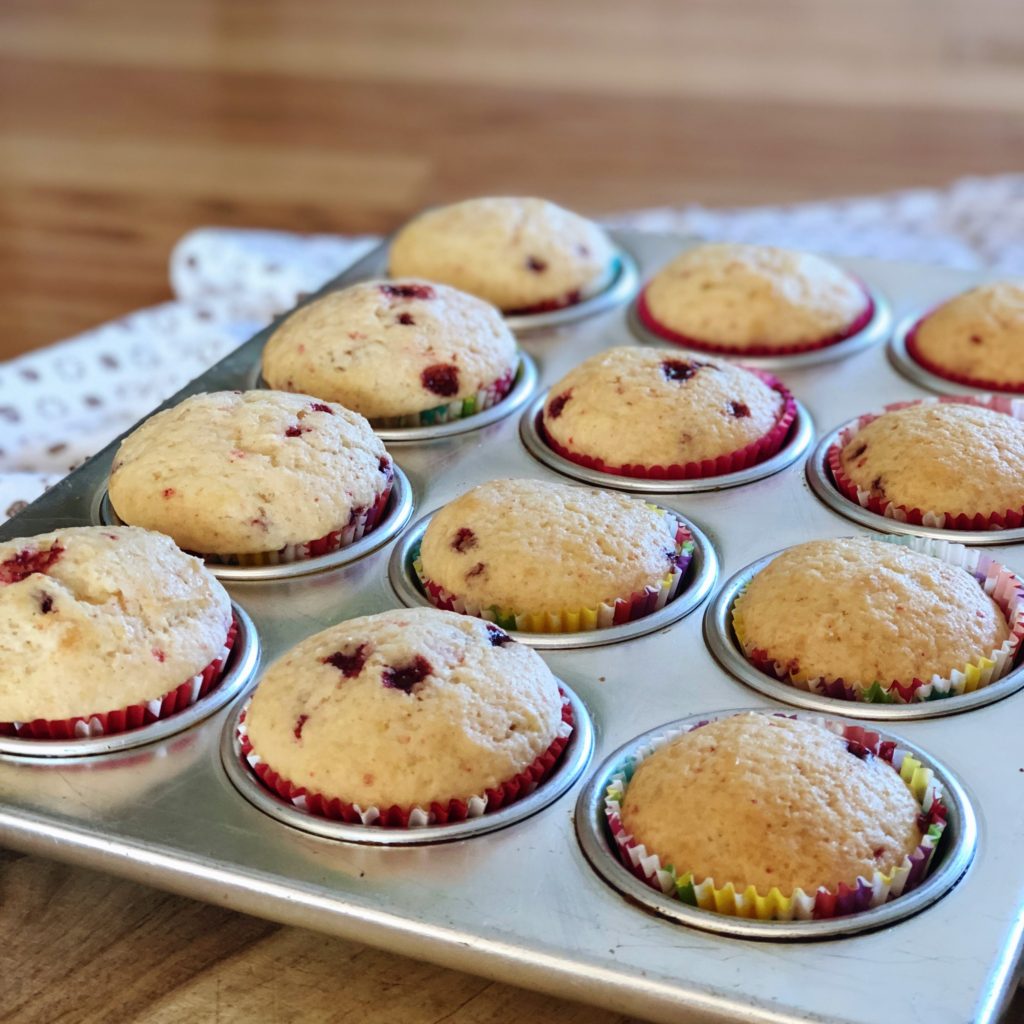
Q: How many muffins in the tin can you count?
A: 12